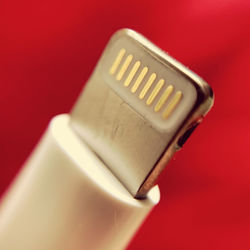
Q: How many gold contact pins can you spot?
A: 8